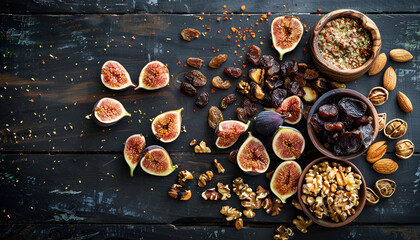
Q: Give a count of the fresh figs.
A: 13